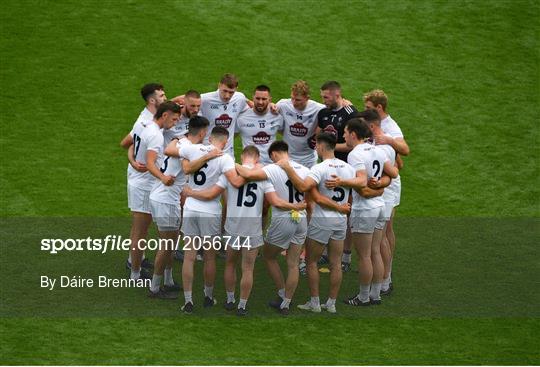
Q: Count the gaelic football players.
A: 15